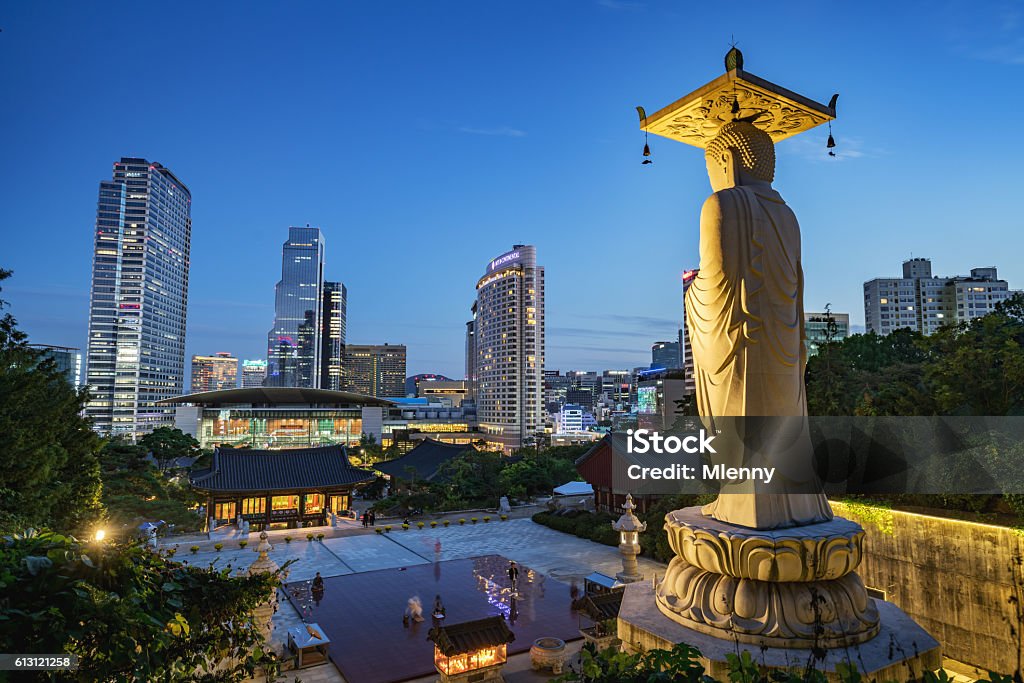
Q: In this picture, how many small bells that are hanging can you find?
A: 3